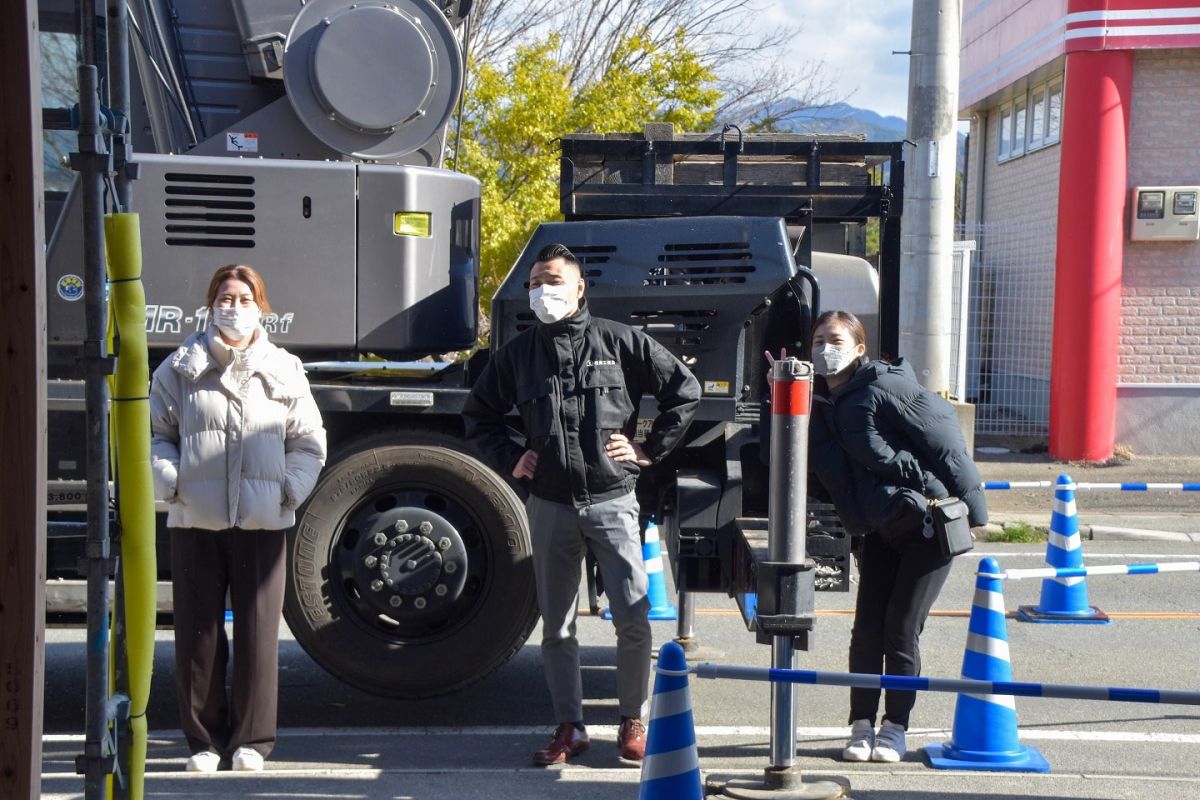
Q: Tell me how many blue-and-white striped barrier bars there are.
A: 4